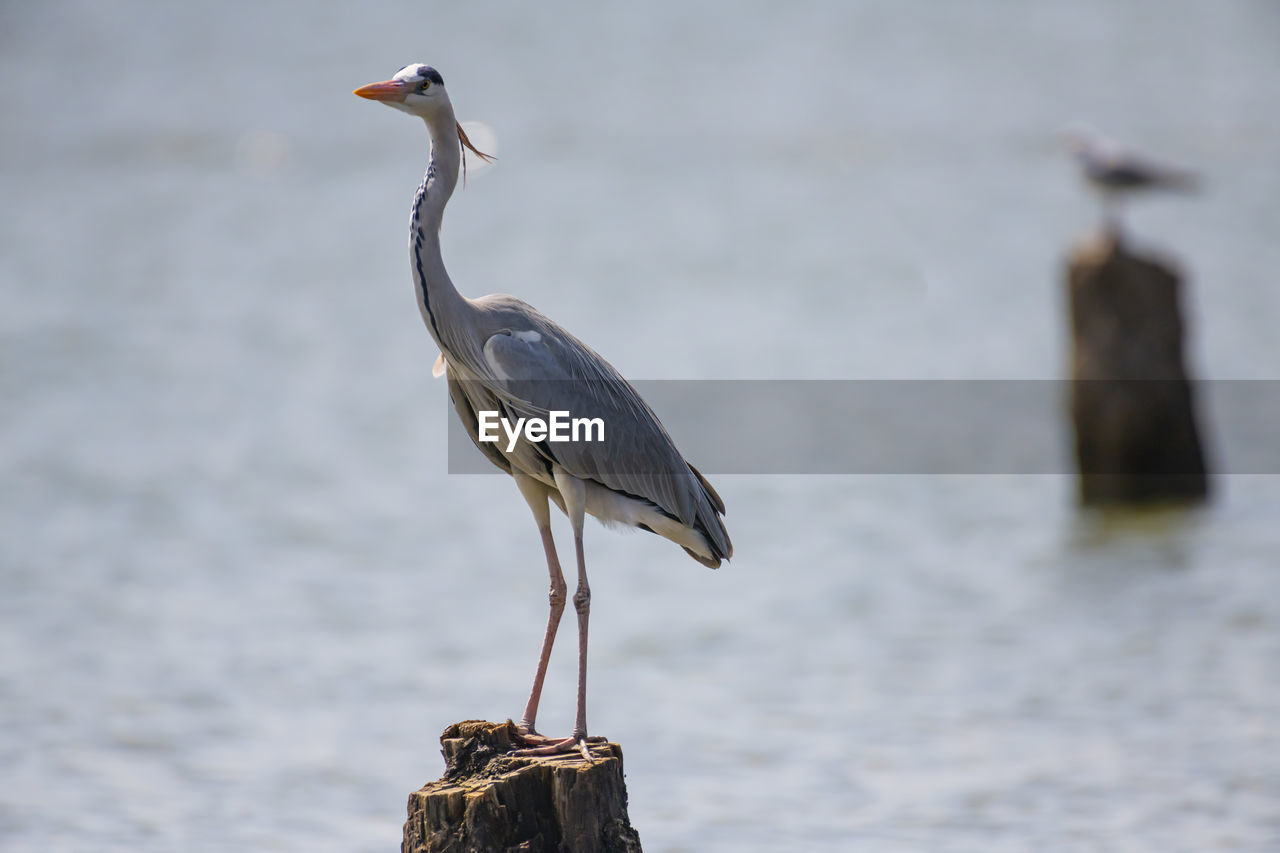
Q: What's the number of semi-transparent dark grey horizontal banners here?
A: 1